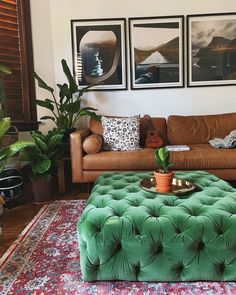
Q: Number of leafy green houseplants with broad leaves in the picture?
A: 4